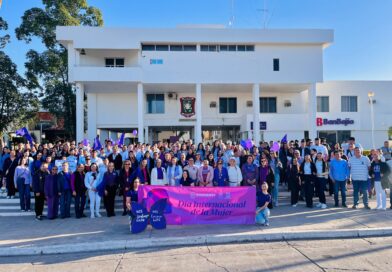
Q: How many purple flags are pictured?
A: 4